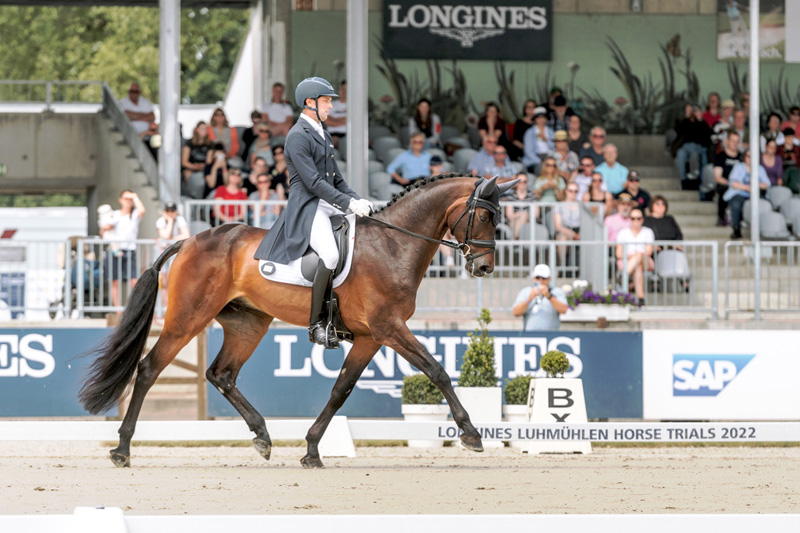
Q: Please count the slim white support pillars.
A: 3